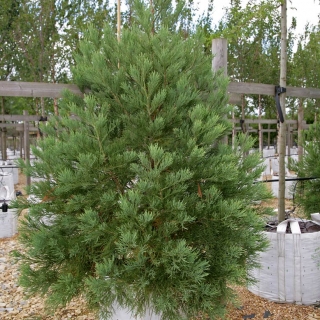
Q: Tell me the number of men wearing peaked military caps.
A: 0